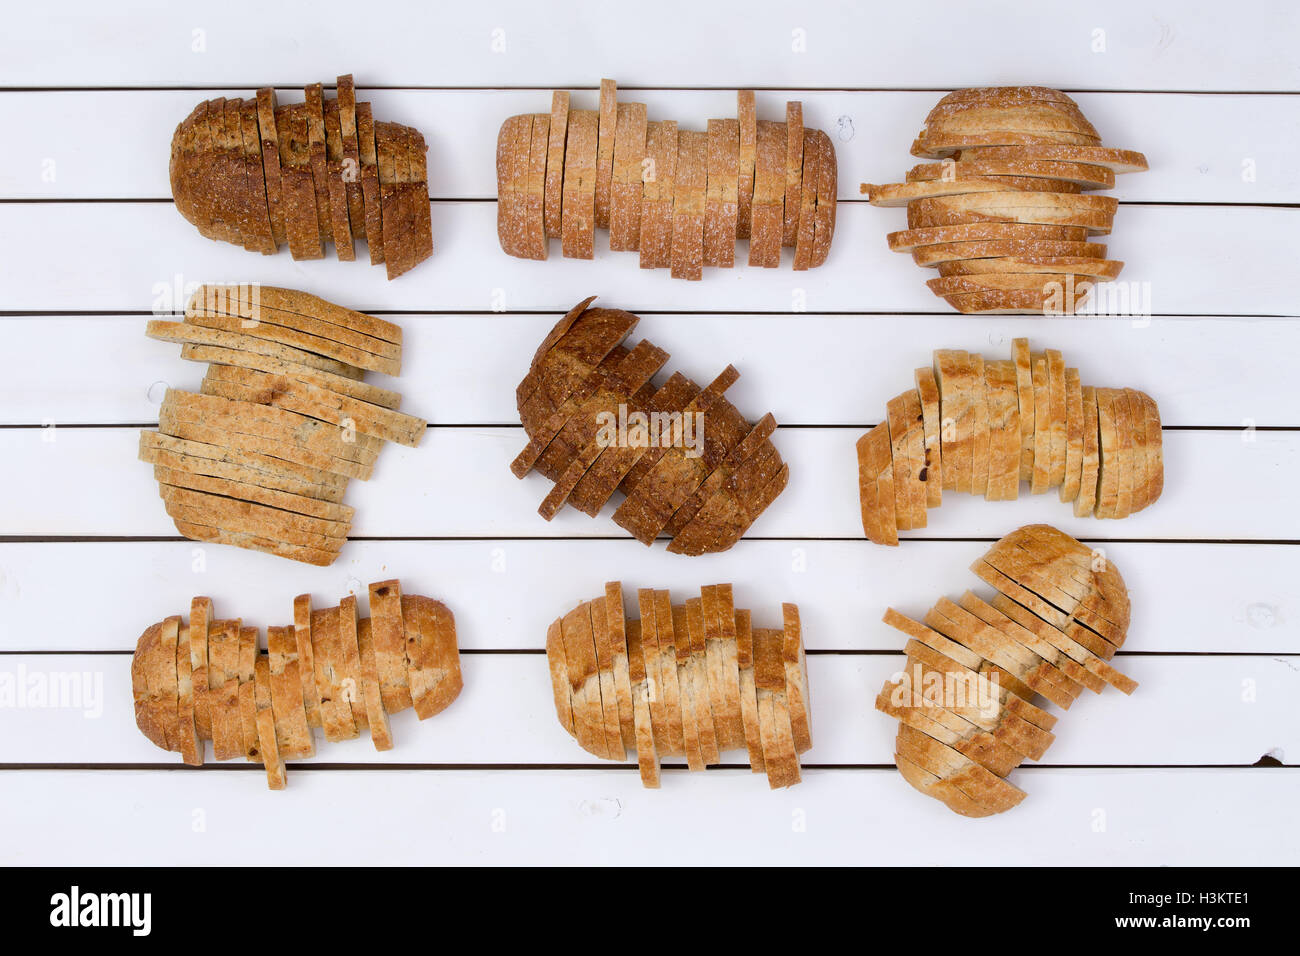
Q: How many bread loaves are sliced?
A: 9